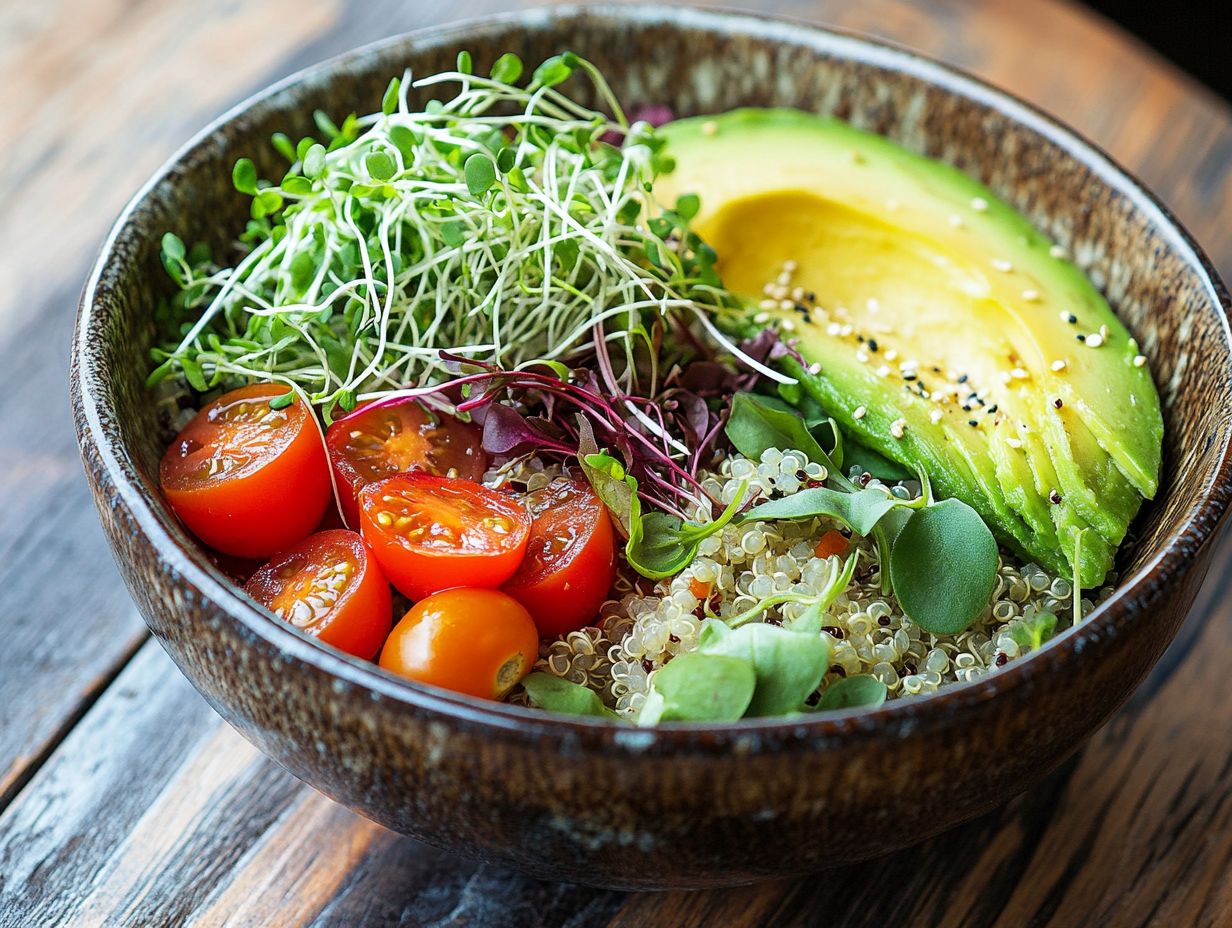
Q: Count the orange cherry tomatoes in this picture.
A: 1